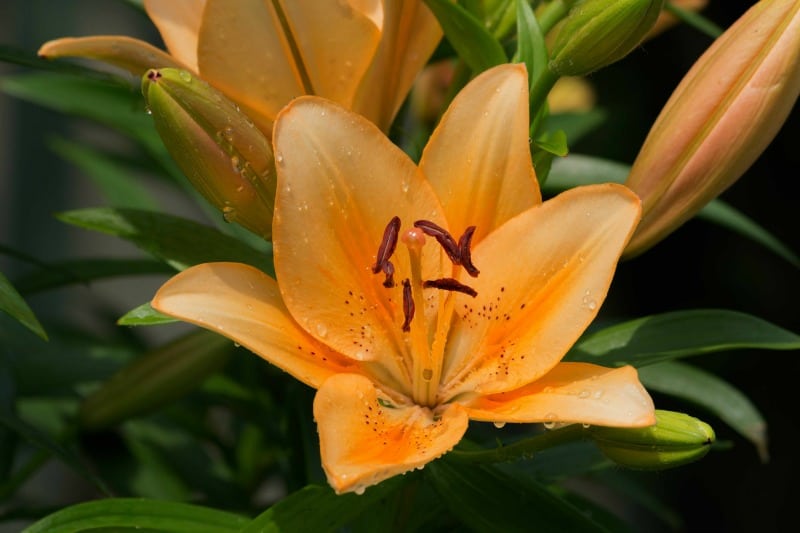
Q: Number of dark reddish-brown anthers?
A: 6